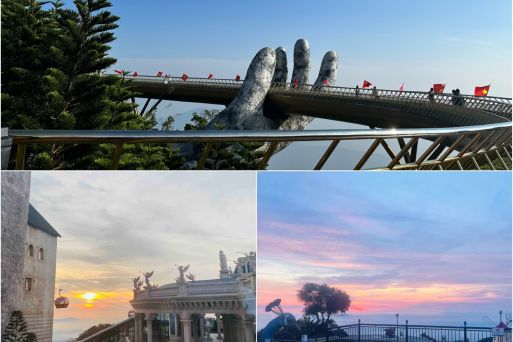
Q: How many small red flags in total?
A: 12